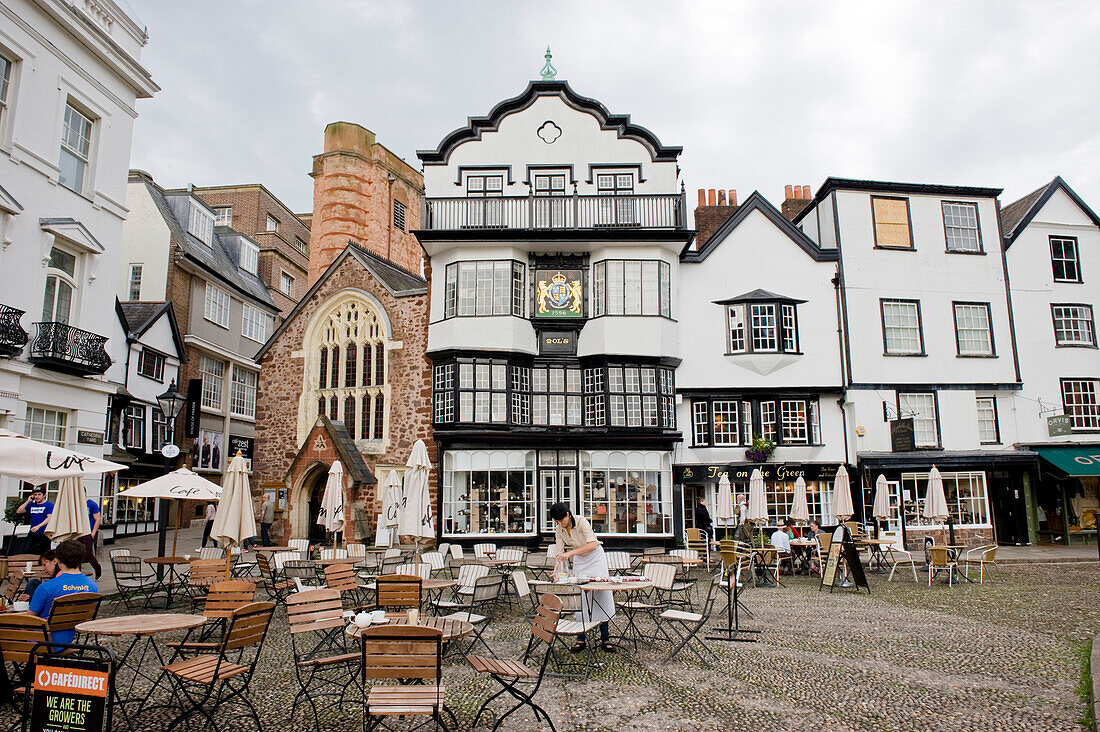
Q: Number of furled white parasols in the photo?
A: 11